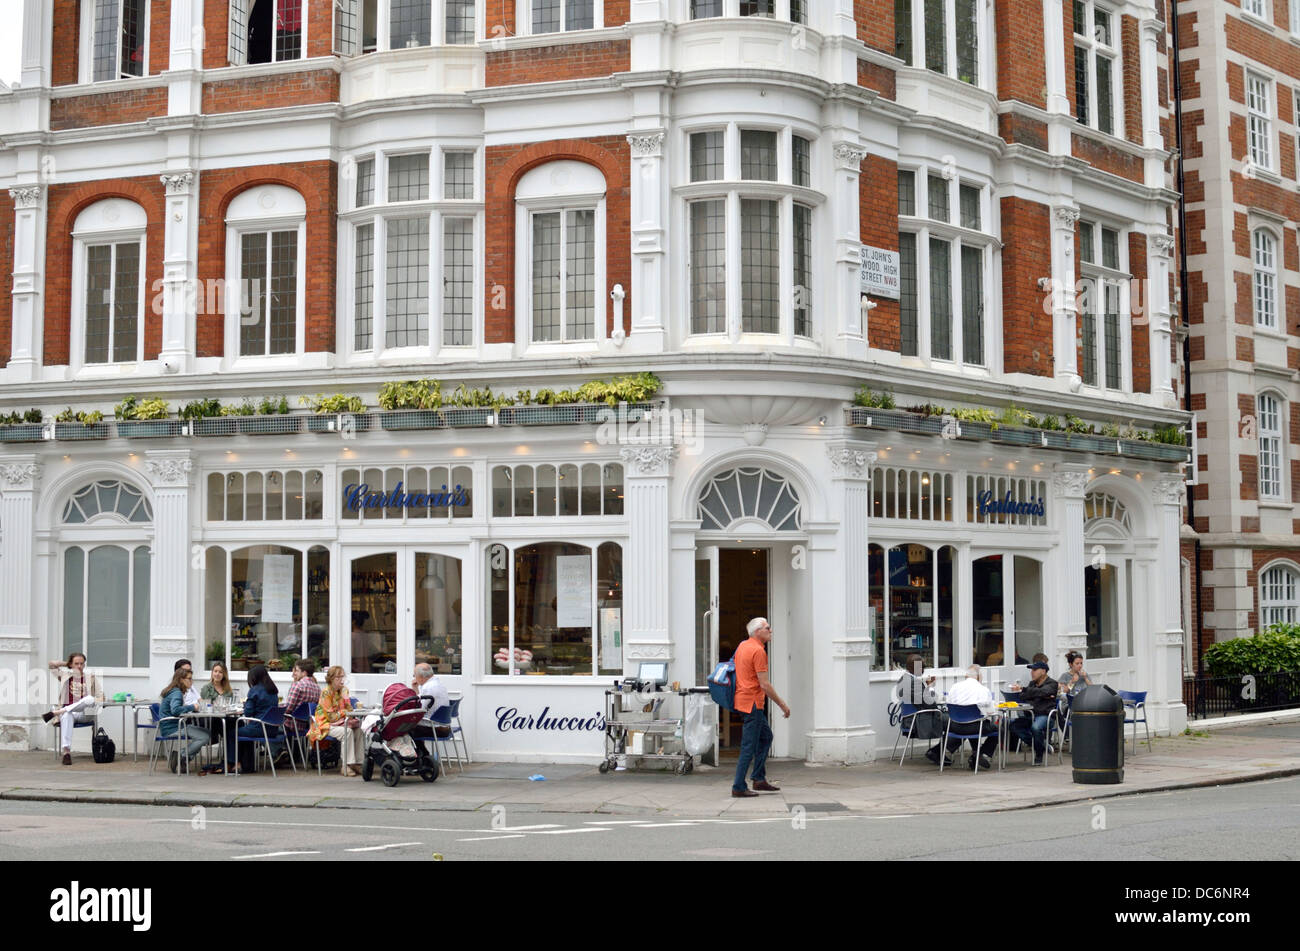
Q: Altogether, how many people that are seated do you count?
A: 14